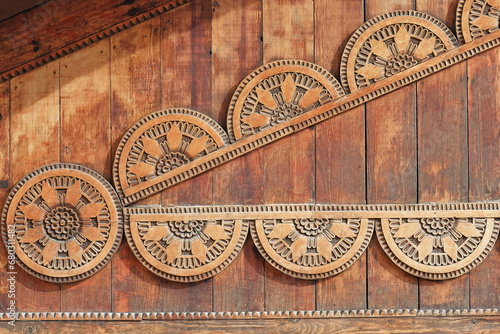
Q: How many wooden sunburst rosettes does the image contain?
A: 8